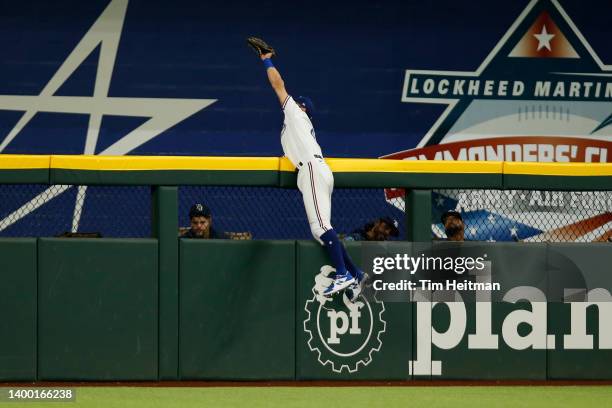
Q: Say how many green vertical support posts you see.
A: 2